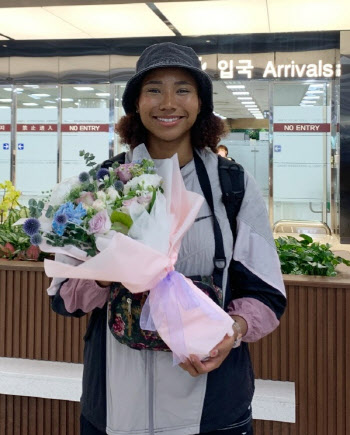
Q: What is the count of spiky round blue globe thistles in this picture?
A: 6